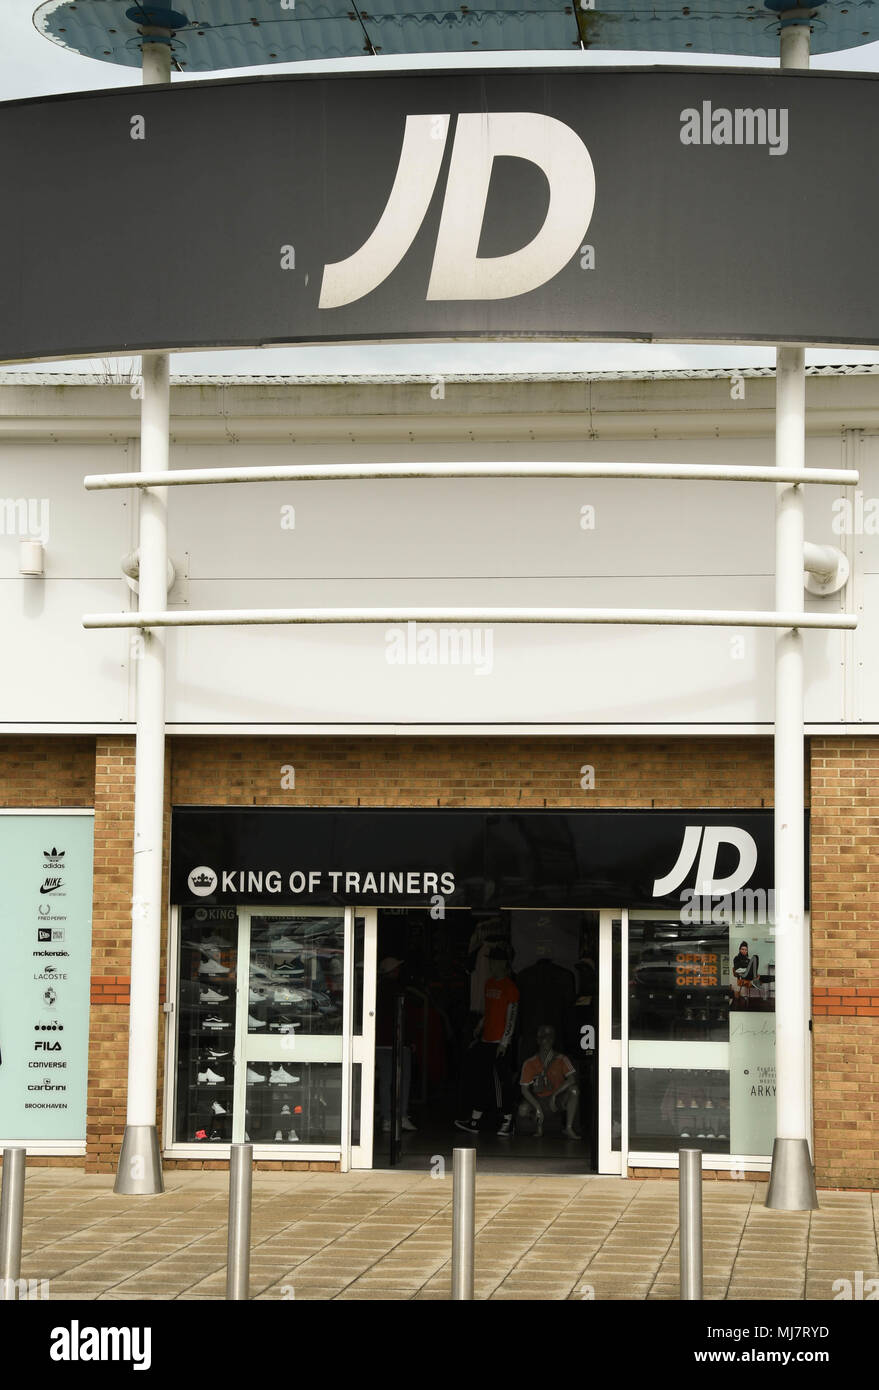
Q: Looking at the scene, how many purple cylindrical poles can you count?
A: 0